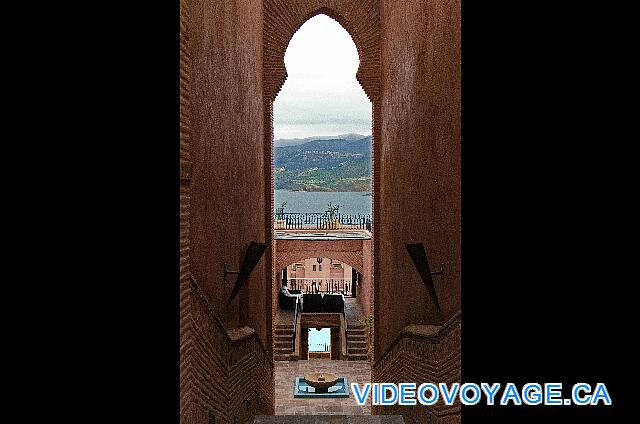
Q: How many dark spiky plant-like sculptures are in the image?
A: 2